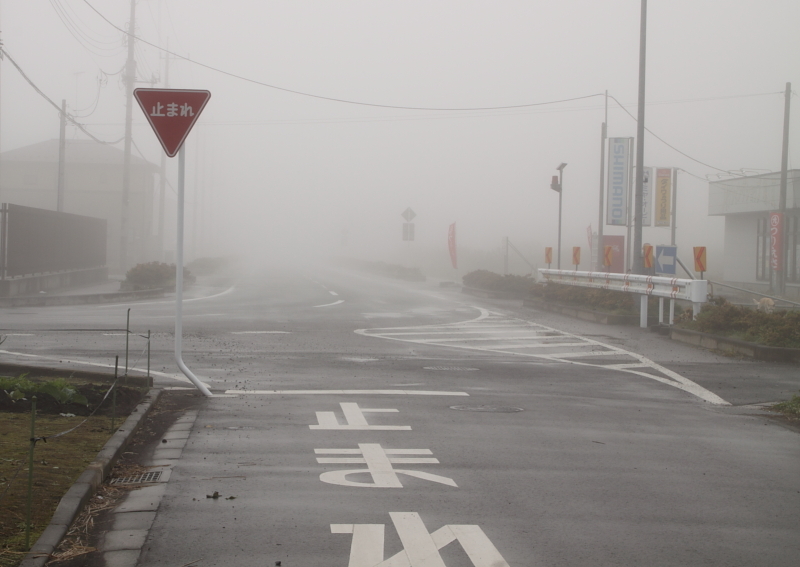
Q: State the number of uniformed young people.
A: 0